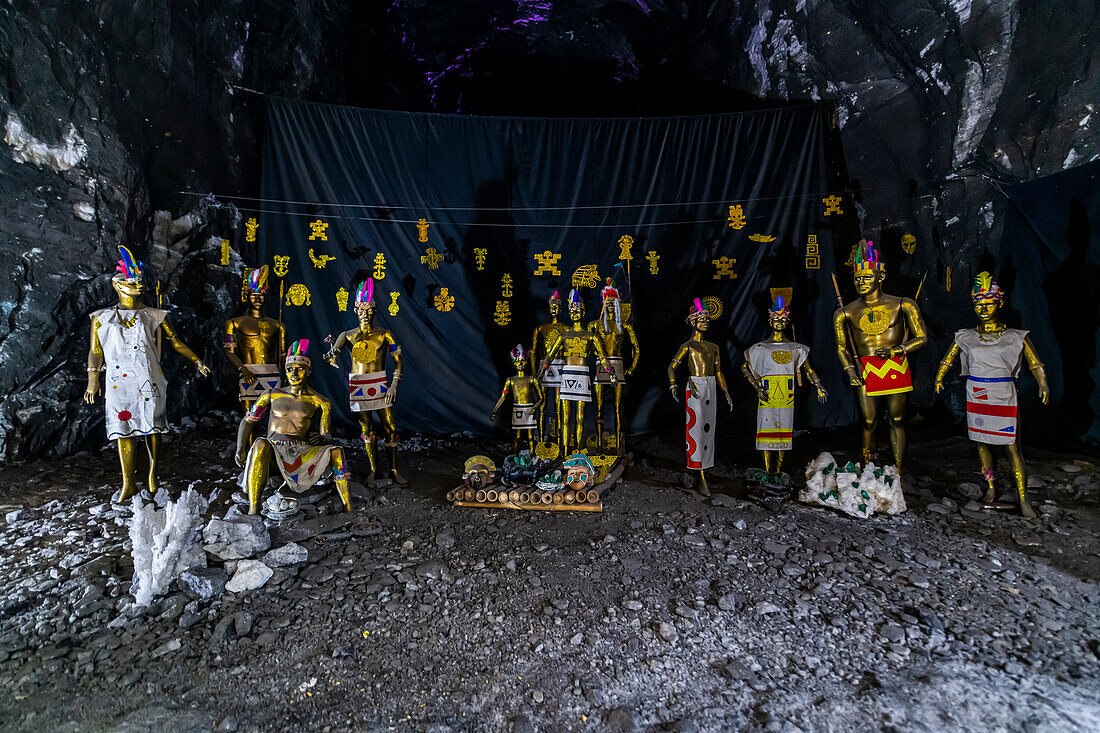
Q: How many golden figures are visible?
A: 12